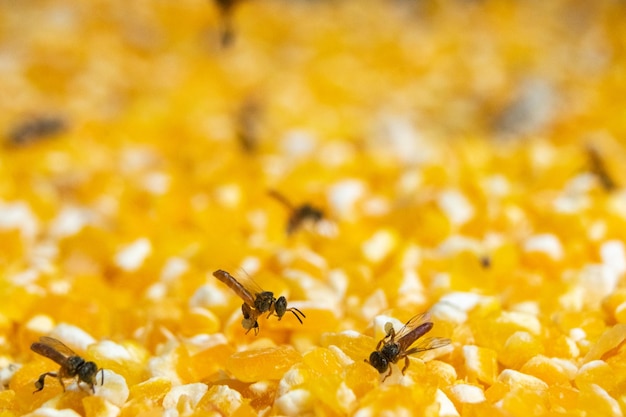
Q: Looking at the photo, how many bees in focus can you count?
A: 3